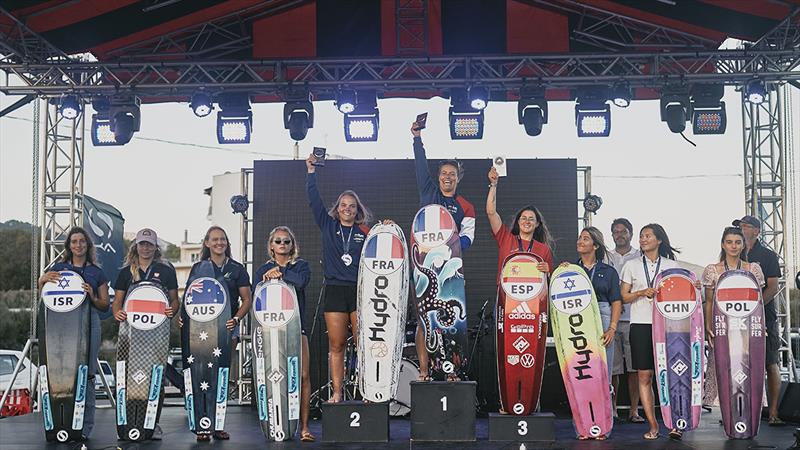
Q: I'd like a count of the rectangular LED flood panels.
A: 6